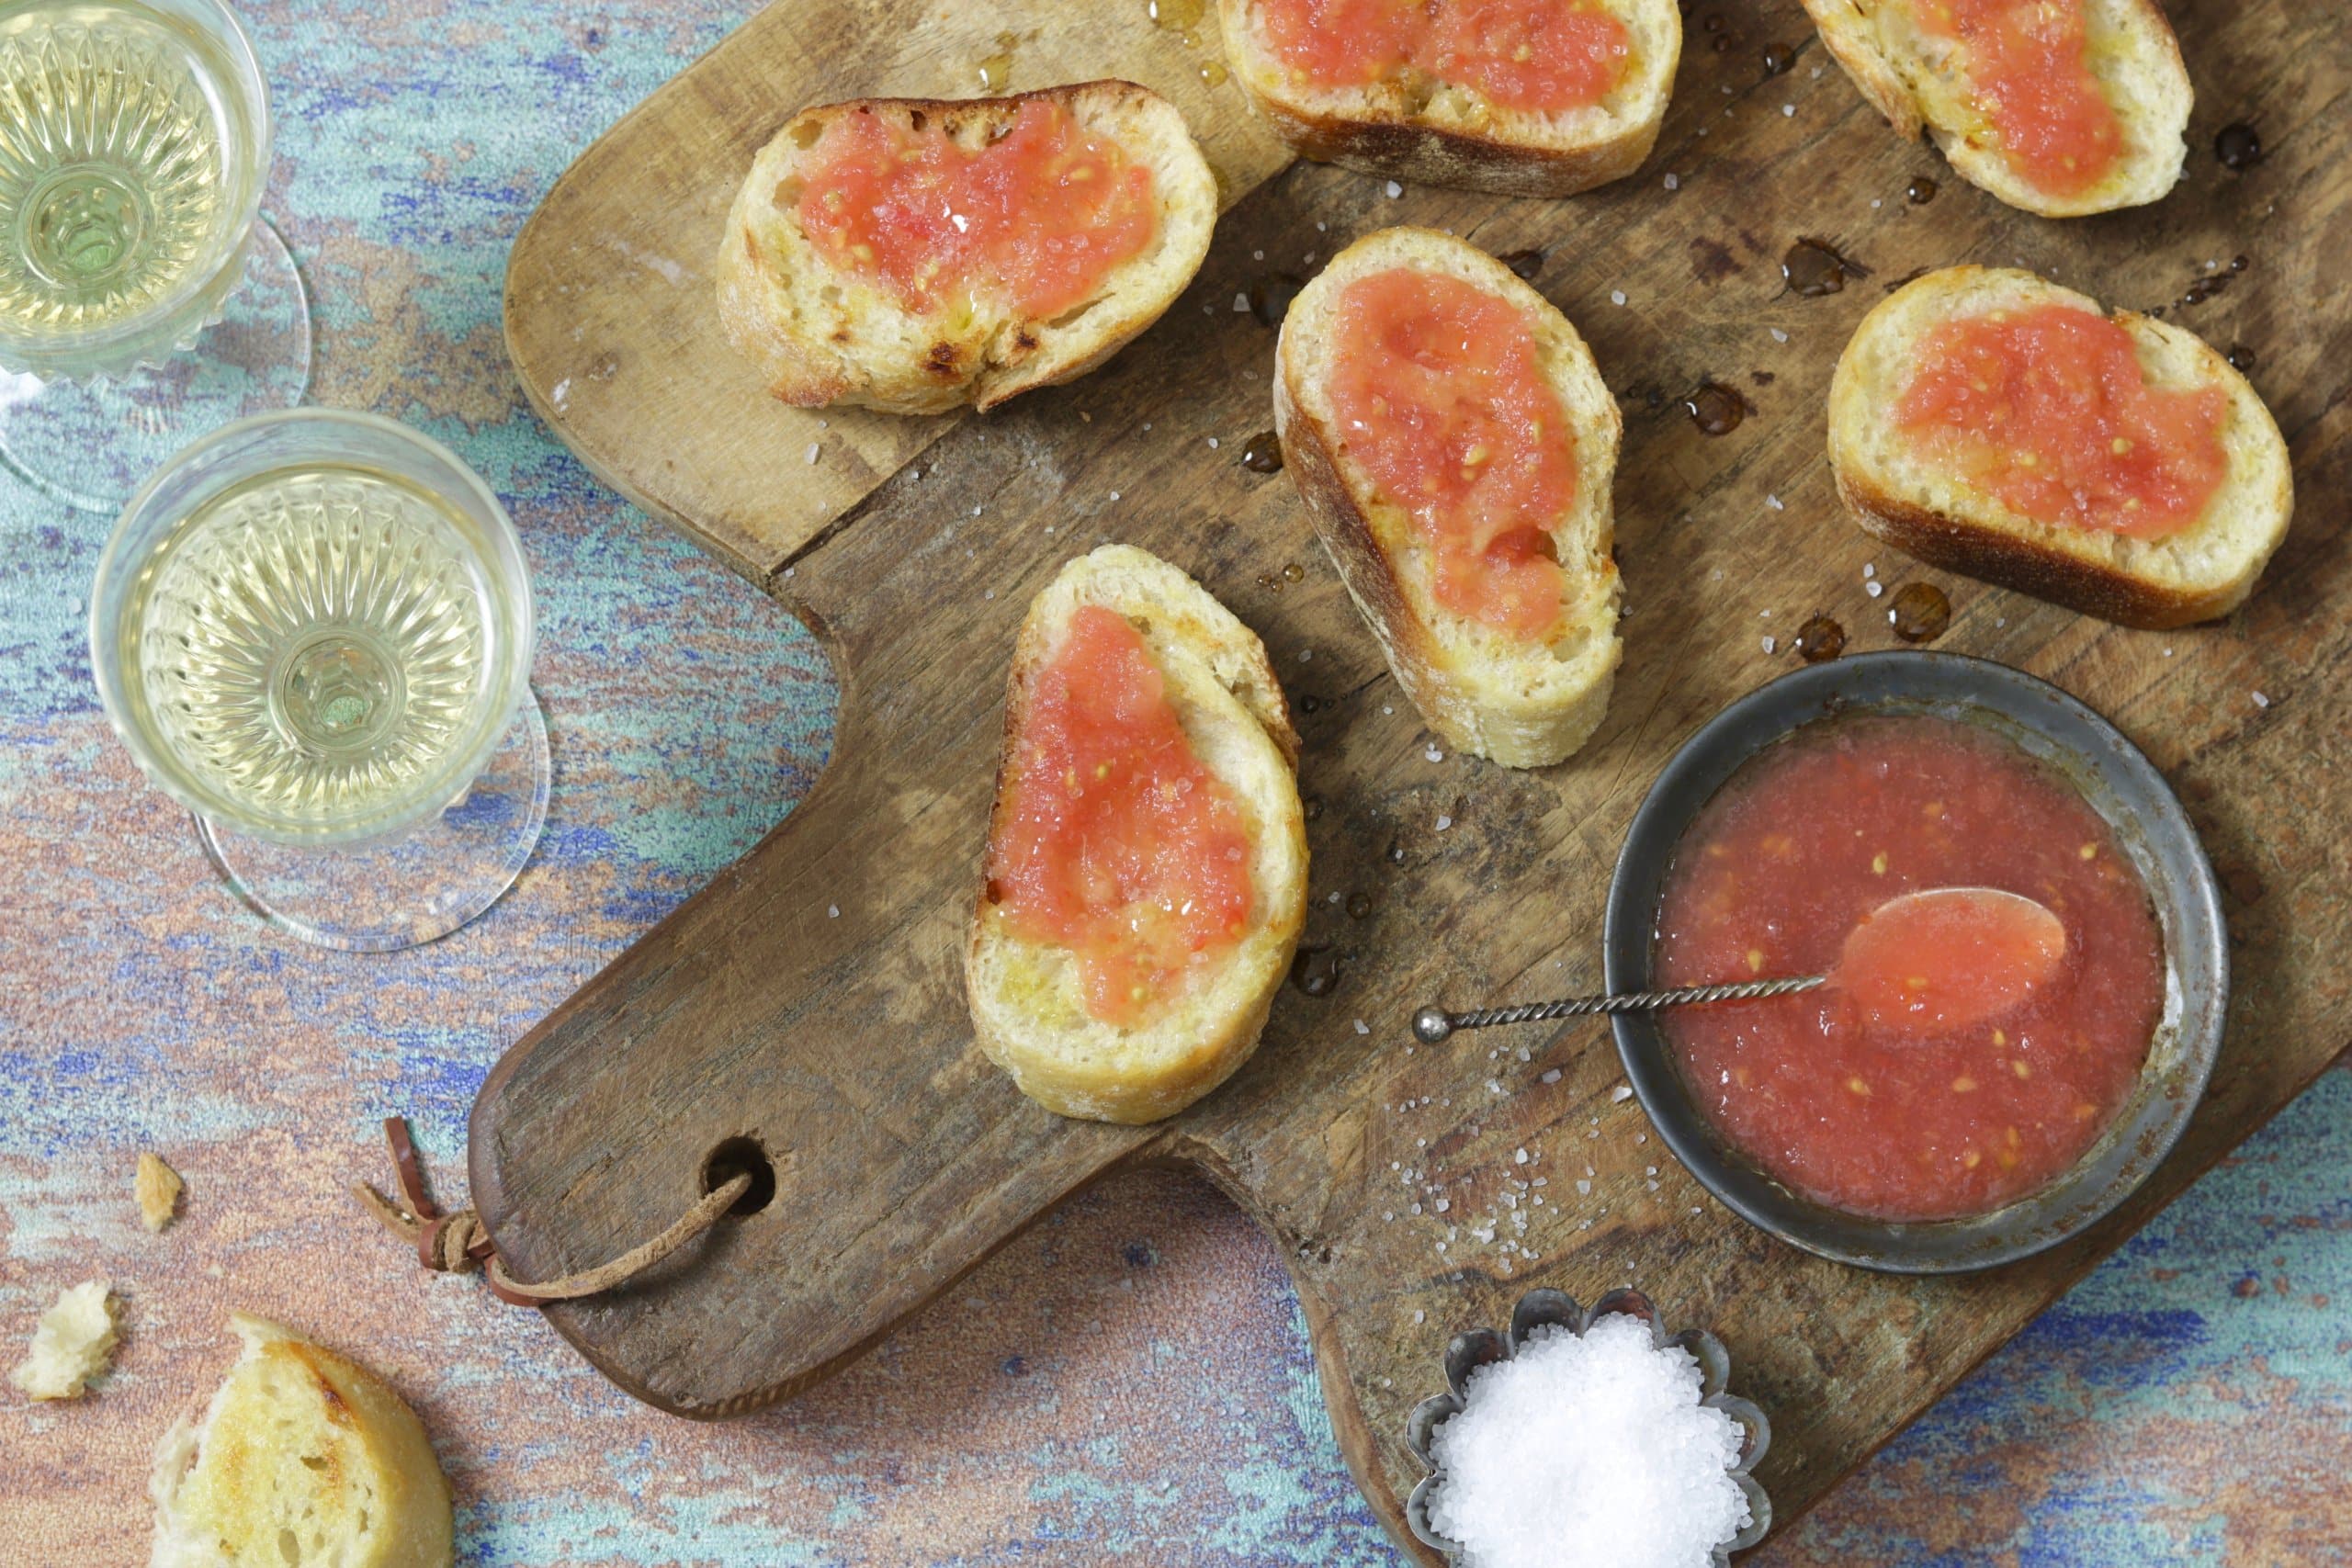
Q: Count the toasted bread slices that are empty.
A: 1